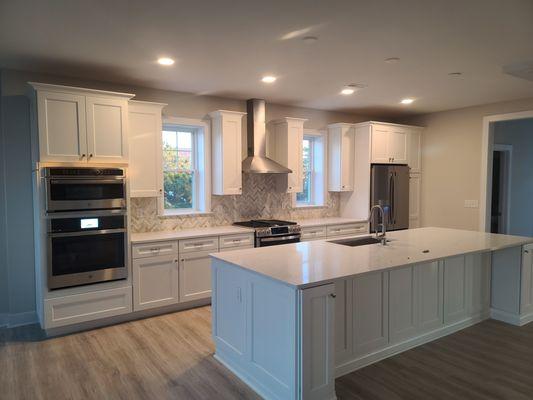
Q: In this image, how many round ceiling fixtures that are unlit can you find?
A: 3